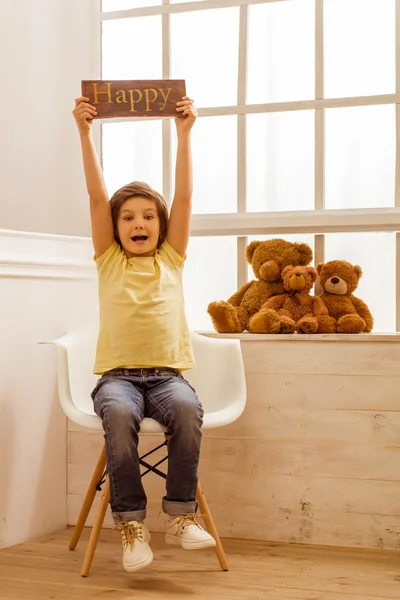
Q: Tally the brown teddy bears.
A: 3